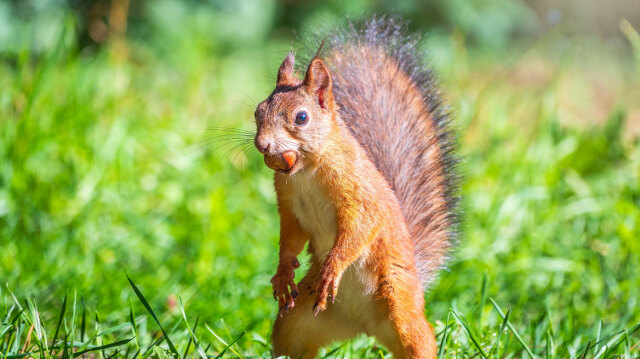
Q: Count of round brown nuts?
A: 1